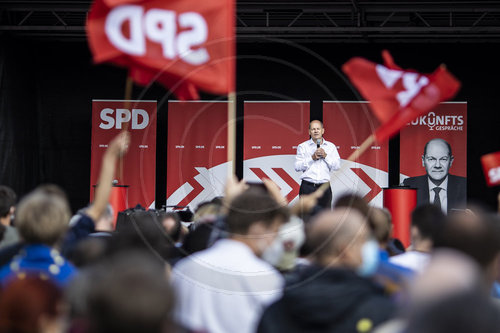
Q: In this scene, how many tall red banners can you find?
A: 5